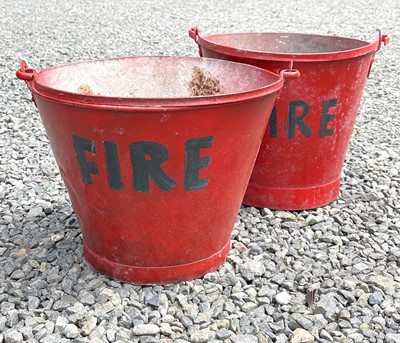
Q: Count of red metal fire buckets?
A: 2